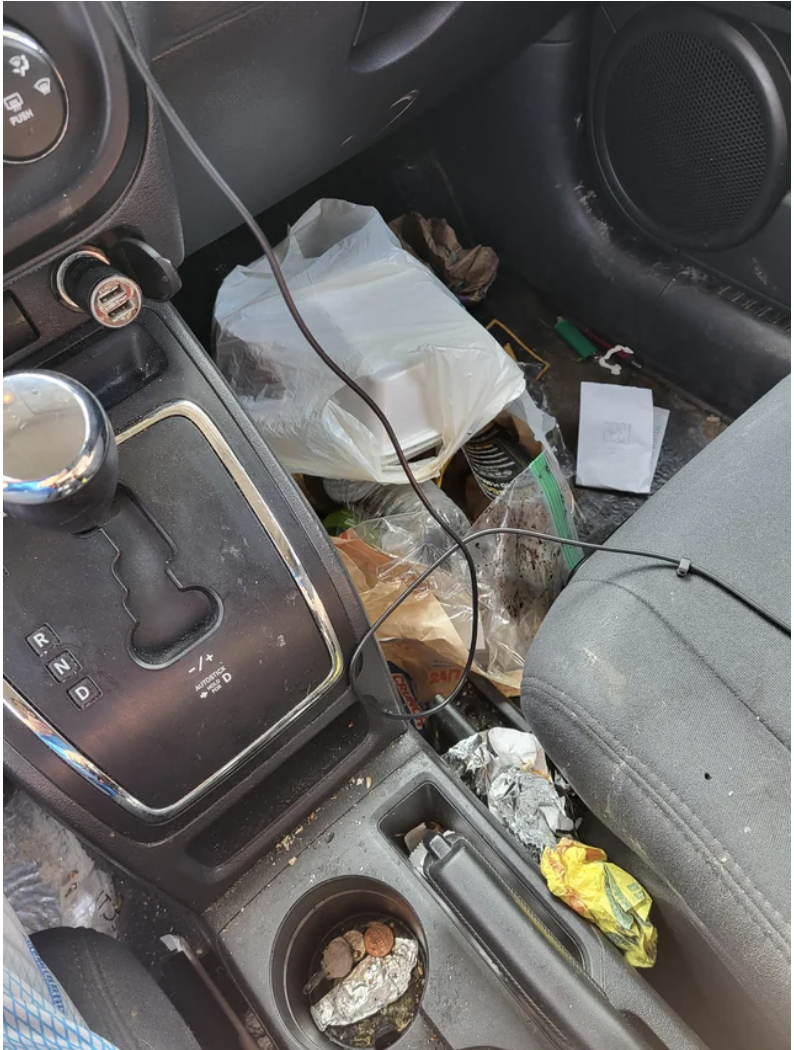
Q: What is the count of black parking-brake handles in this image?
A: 1